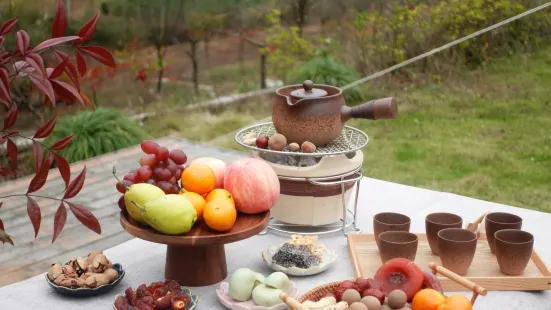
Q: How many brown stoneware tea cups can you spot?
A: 6